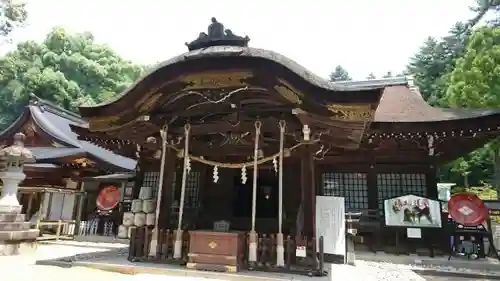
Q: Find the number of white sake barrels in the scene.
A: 8